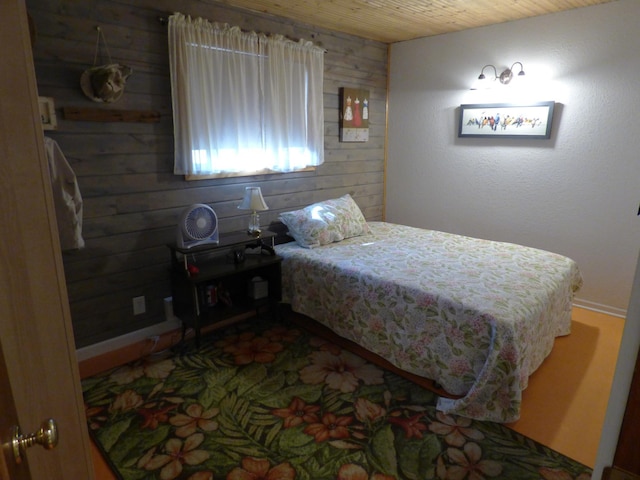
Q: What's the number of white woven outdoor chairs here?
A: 0